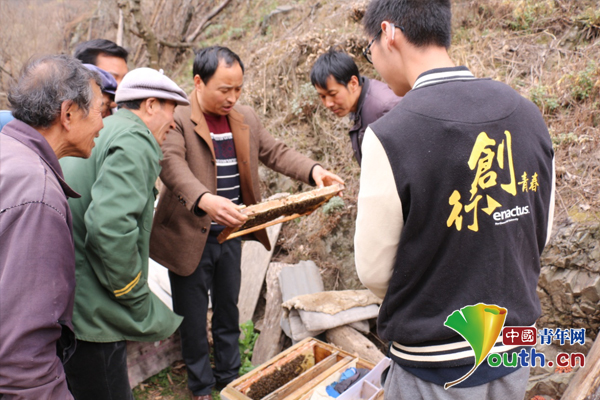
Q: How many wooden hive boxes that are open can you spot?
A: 1